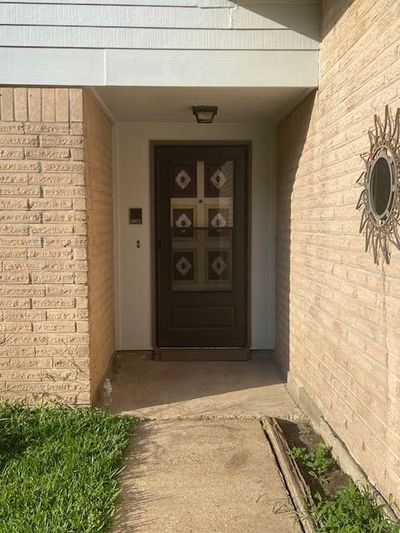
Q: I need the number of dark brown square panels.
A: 6